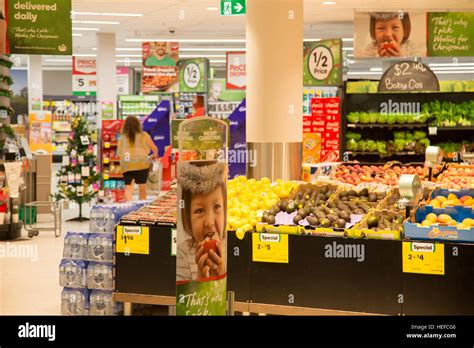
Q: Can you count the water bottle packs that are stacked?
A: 7